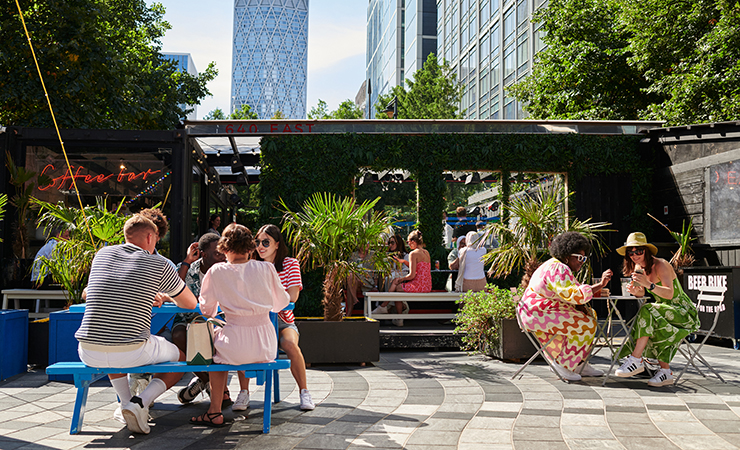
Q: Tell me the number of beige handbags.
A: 1